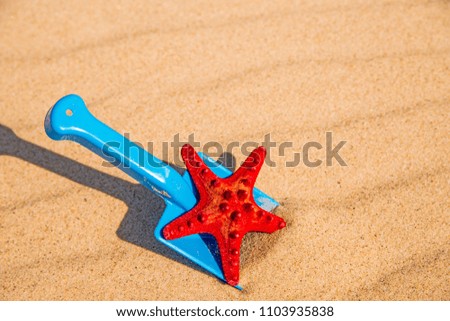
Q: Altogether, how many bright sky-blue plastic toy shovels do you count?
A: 1